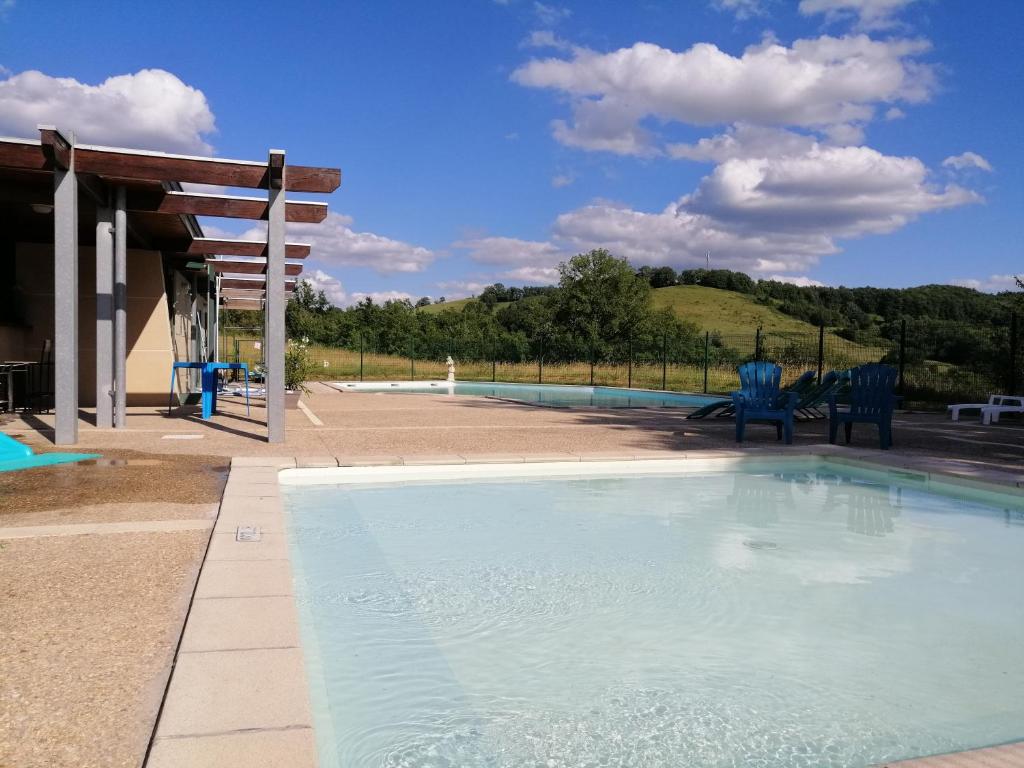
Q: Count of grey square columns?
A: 3